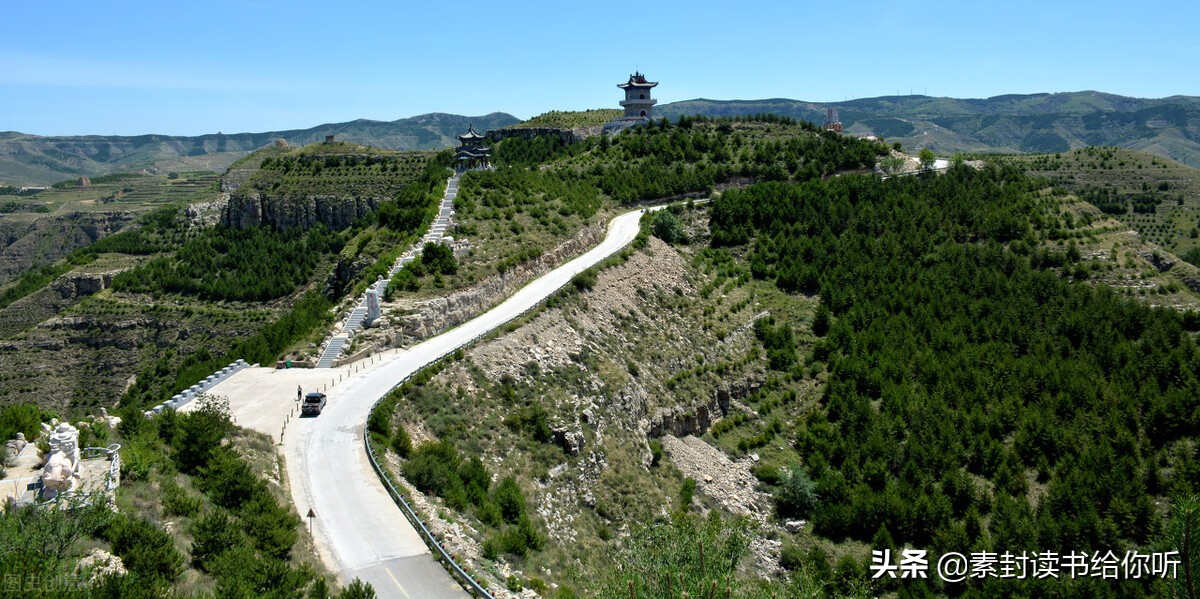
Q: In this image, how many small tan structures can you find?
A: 3